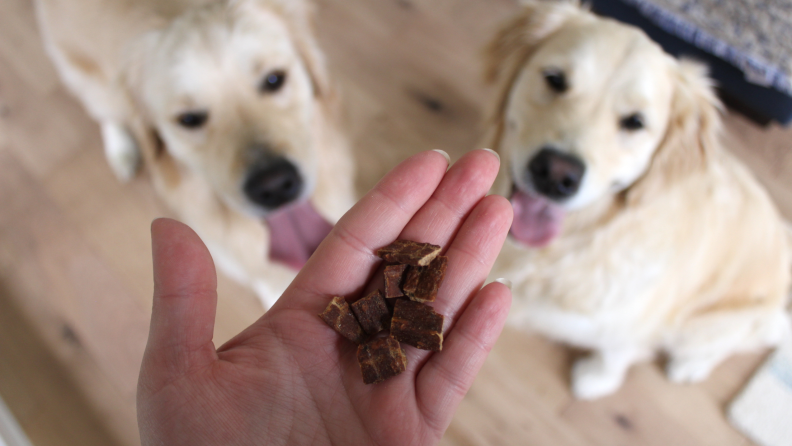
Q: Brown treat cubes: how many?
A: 7